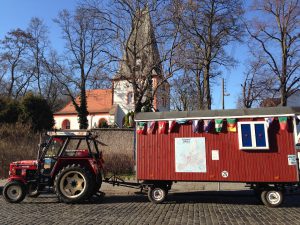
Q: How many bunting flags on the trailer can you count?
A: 11